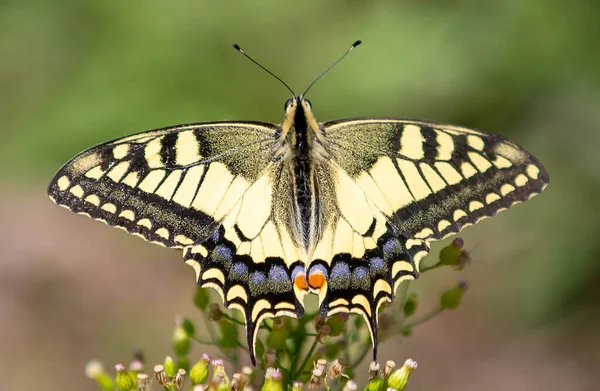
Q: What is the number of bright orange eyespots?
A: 2